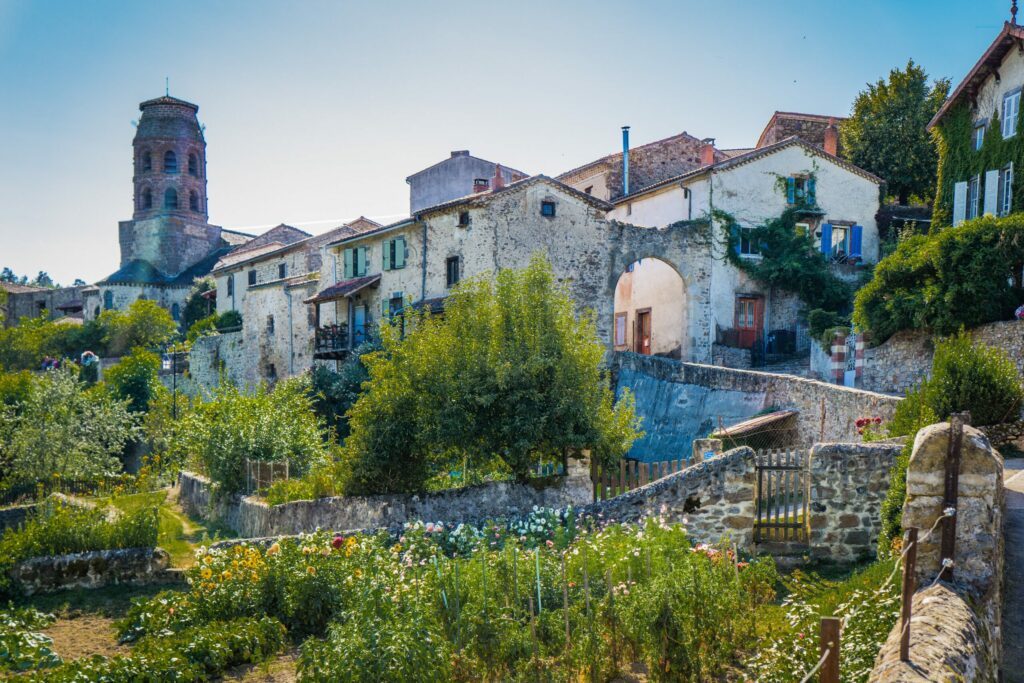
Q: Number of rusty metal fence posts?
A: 3